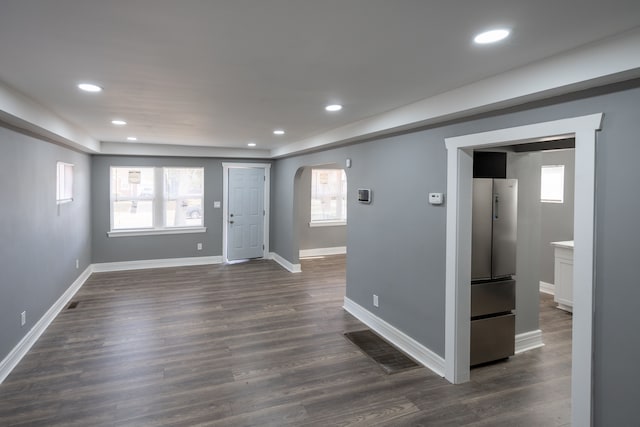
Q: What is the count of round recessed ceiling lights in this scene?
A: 7